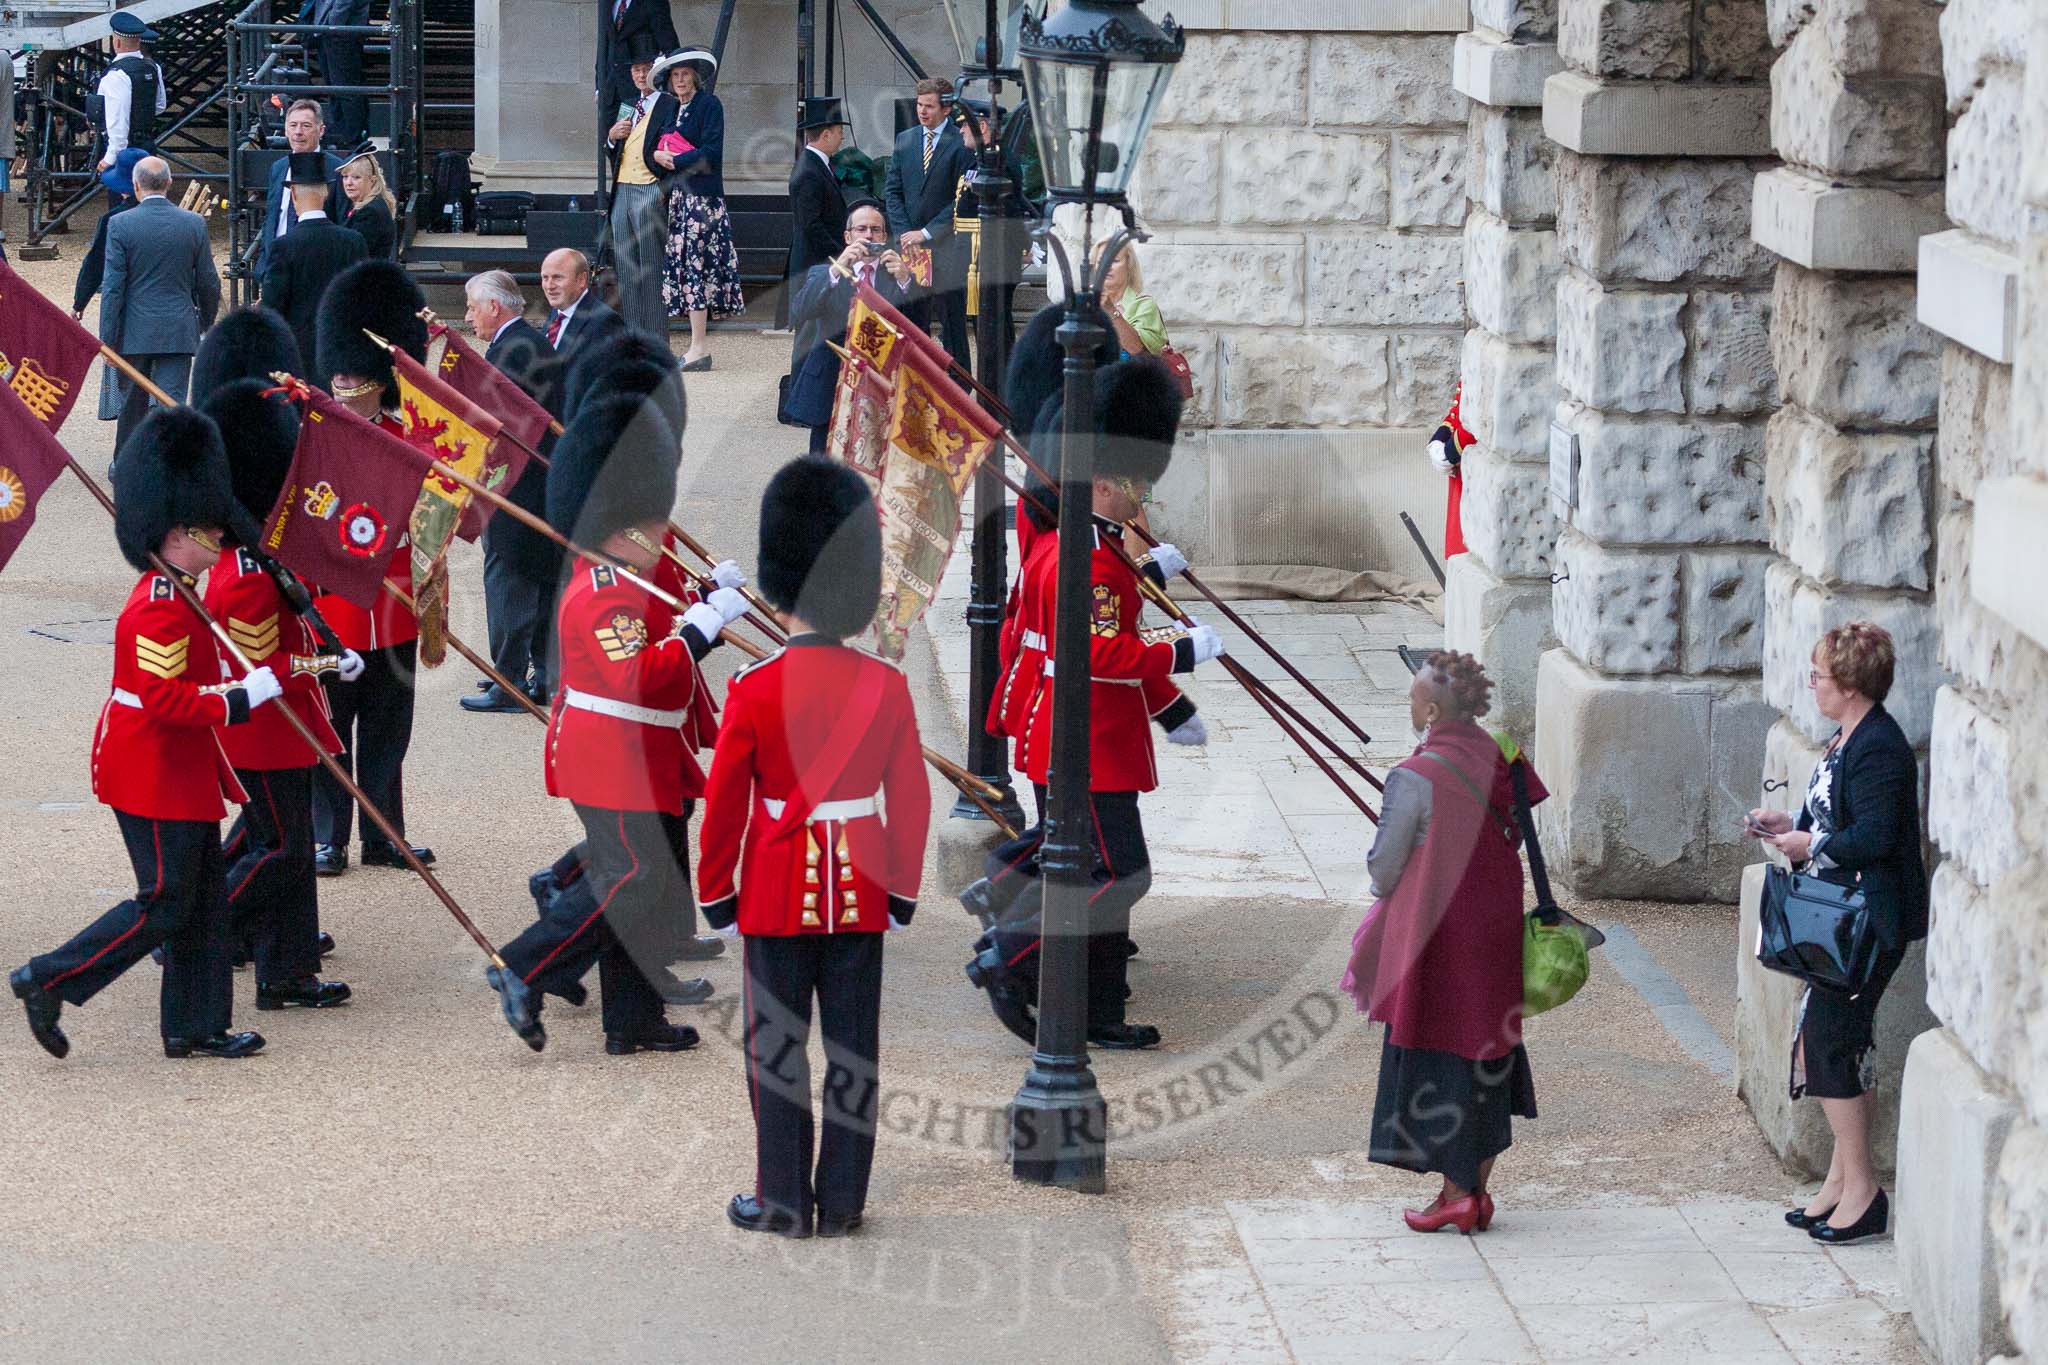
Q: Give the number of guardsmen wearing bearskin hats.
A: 11